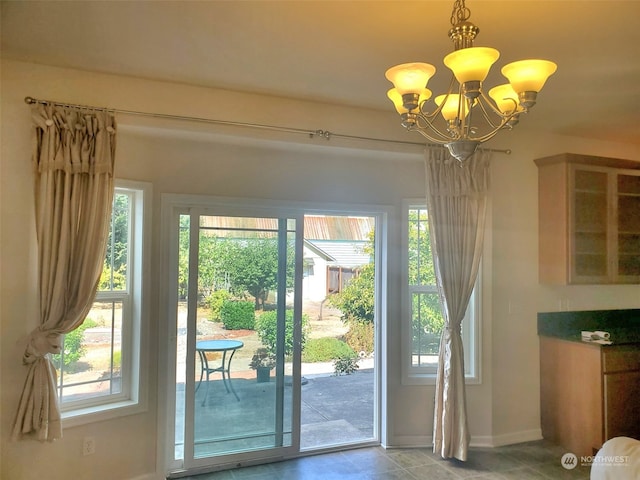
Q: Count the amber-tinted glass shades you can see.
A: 6